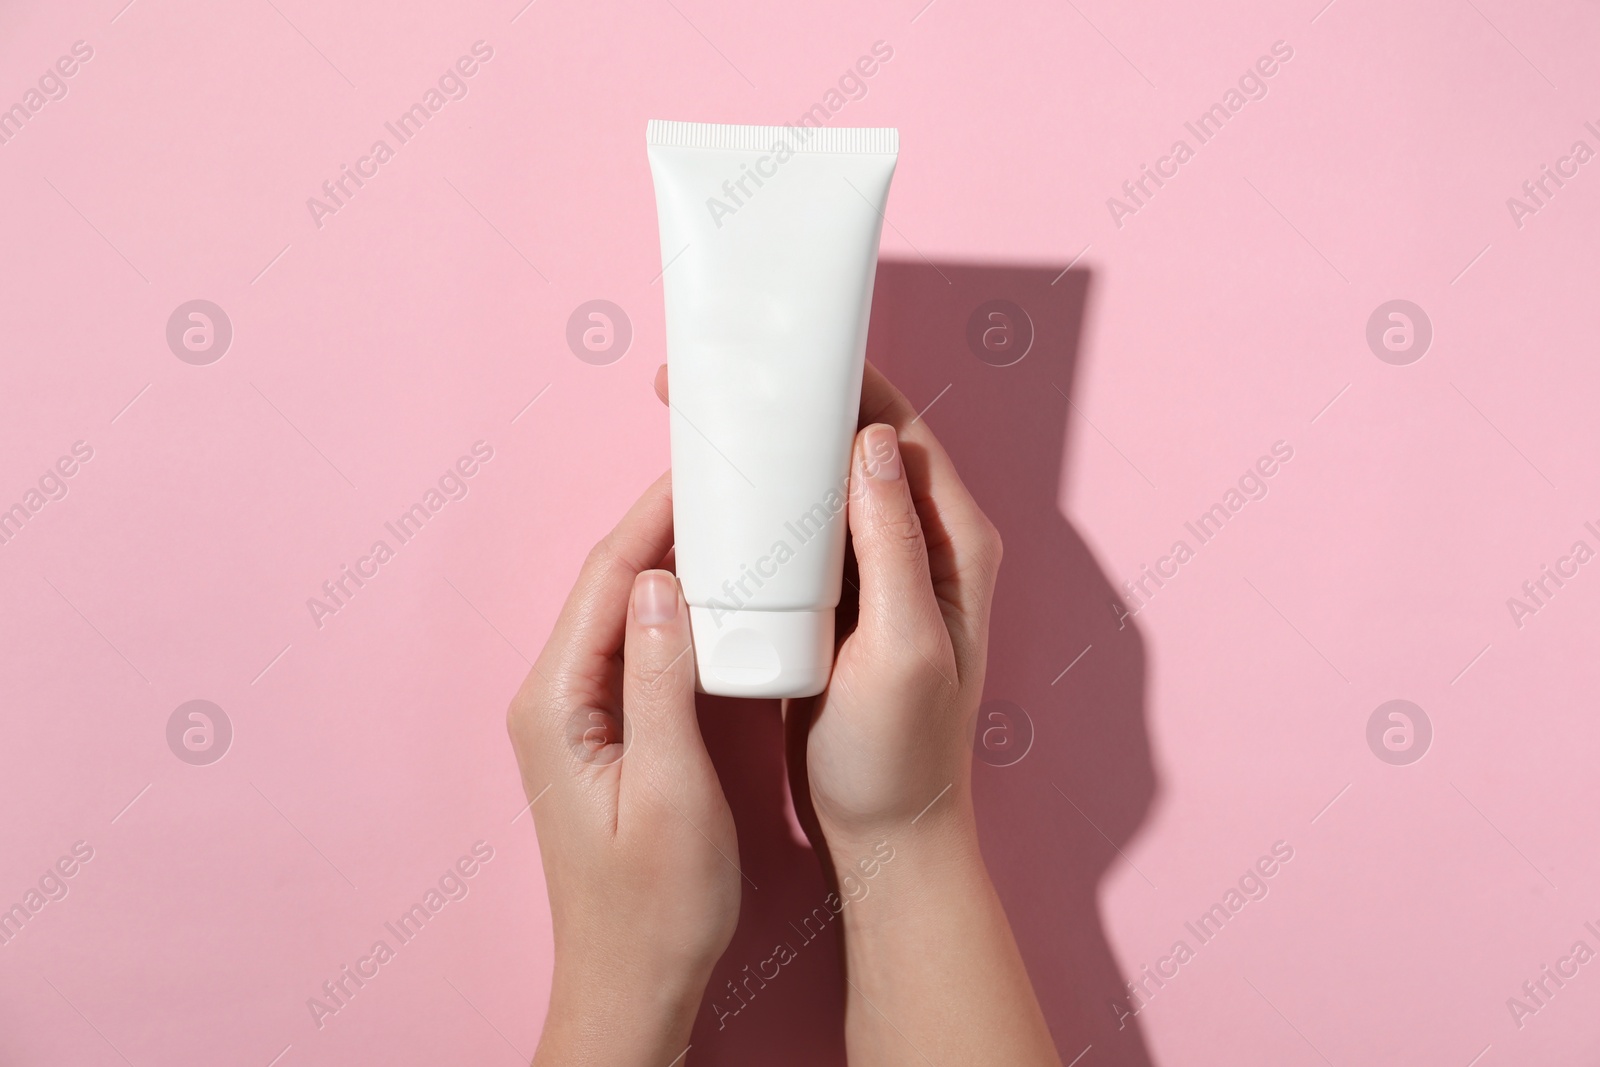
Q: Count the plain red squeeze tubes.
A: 0